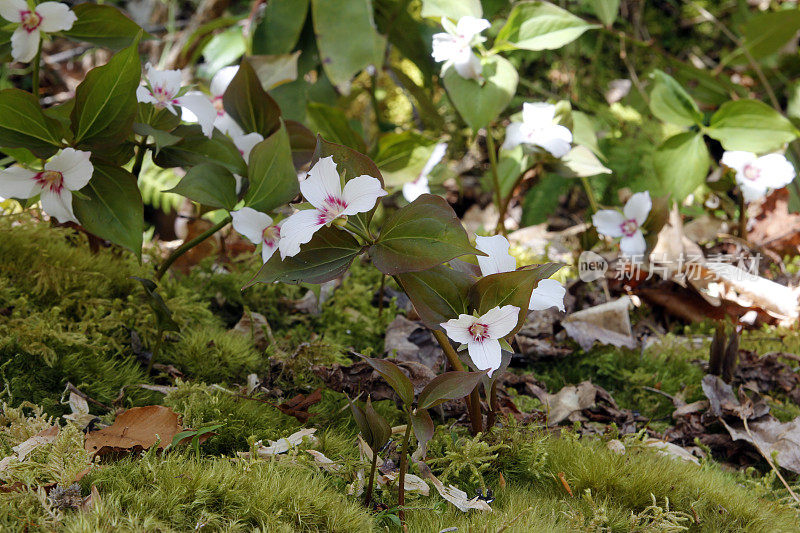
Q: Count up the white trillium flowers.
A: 14